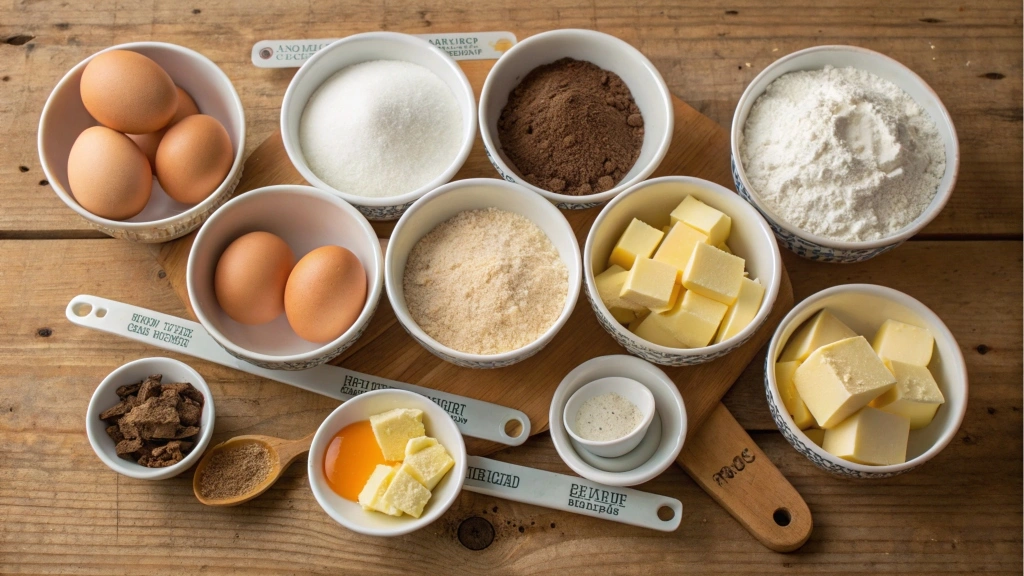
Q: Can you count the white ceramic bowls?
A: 12